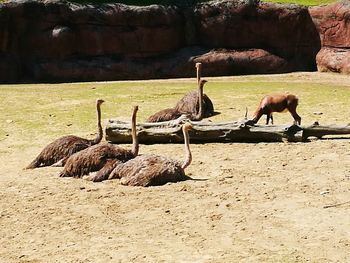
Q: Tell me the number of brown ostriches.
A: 5